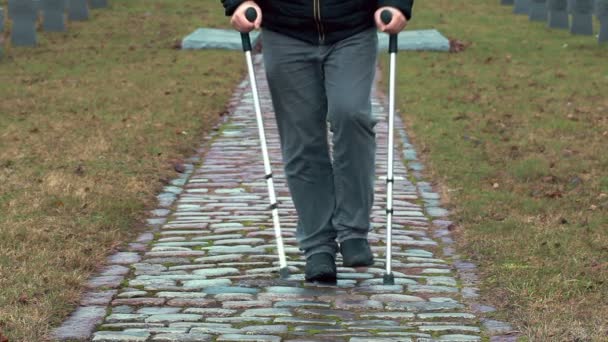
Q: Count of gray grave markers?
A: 11